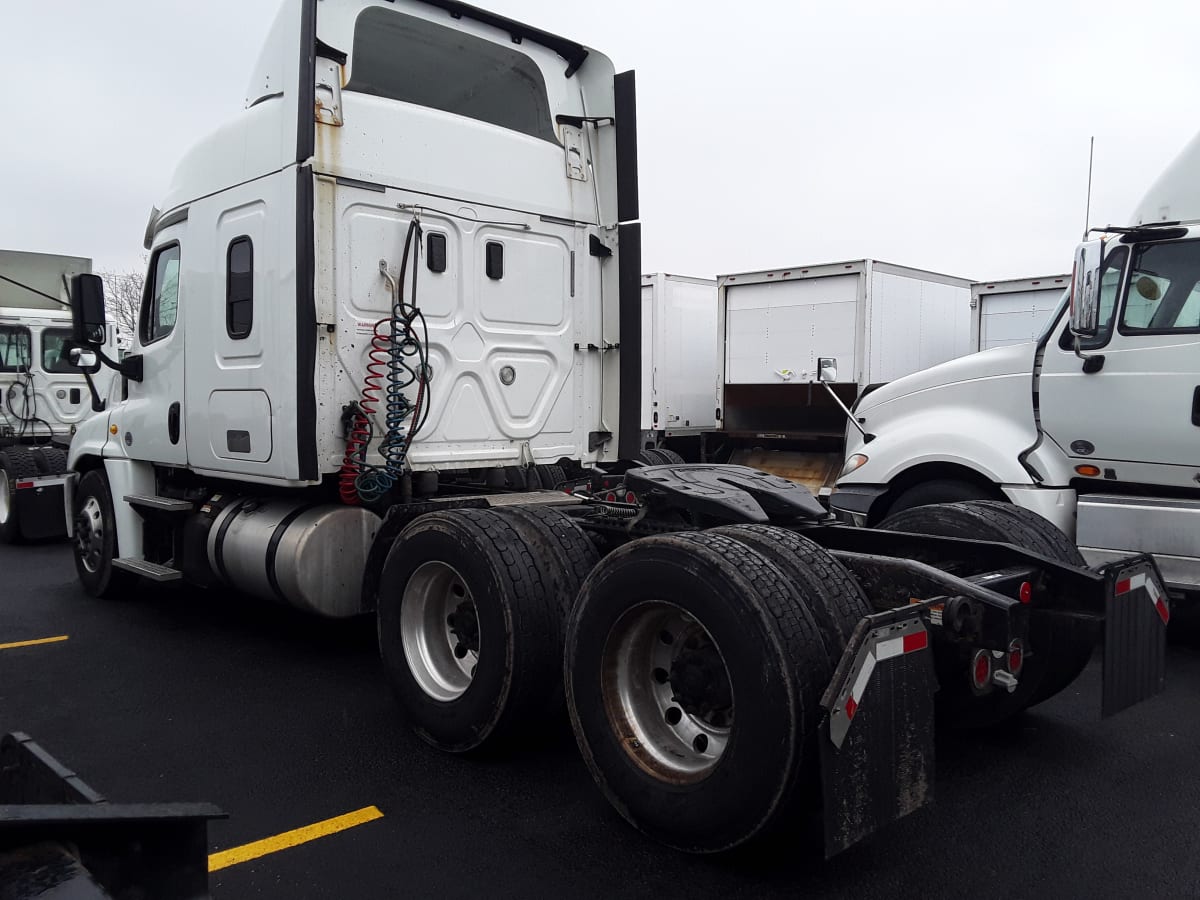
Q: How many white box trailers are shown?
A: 3